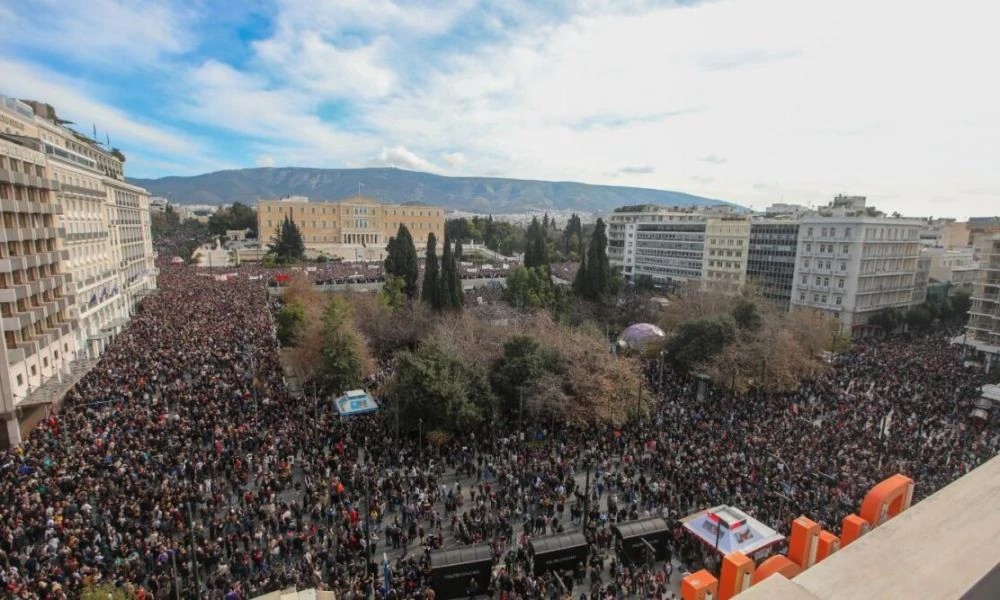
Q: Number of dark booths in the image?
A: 3